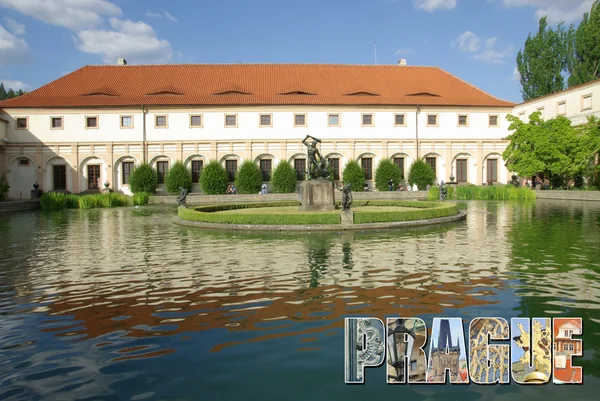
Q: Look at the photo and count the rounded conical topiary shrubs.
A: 8